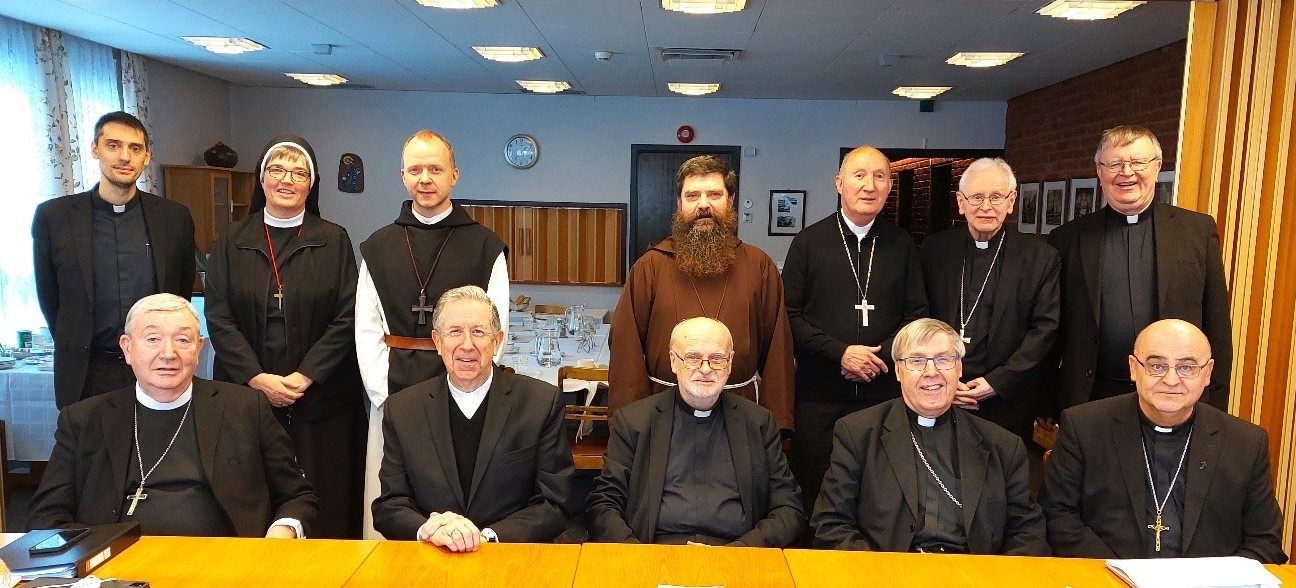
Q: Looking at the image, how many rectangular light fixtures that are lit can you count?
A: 10